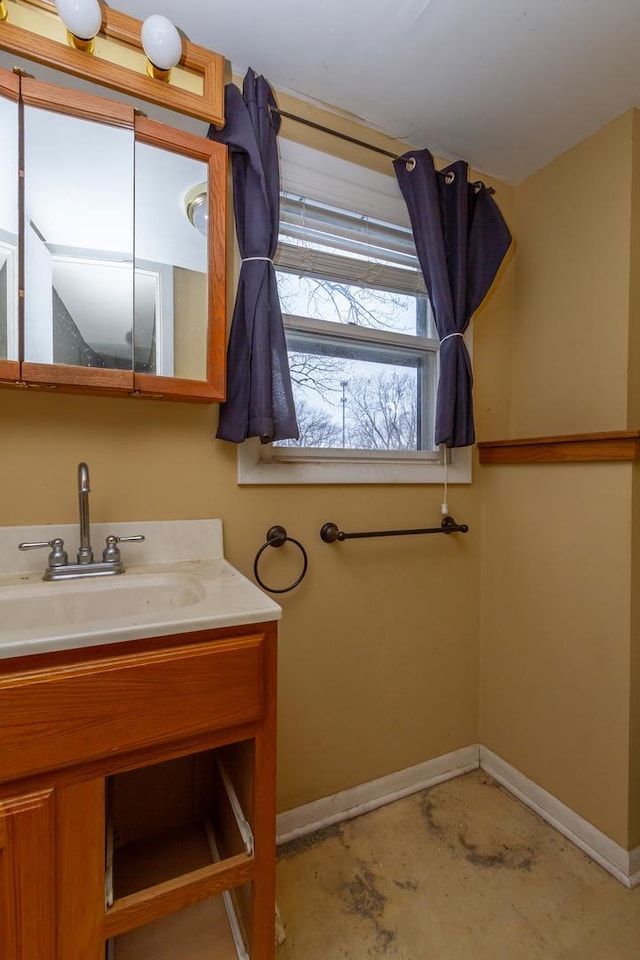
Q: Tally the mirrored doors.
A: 3